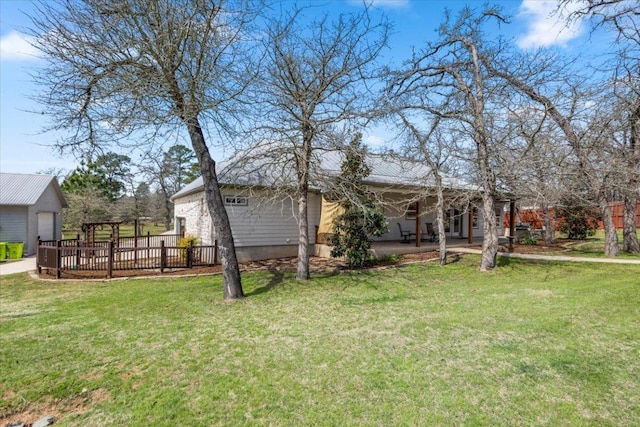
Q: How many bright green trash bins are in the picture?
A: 2